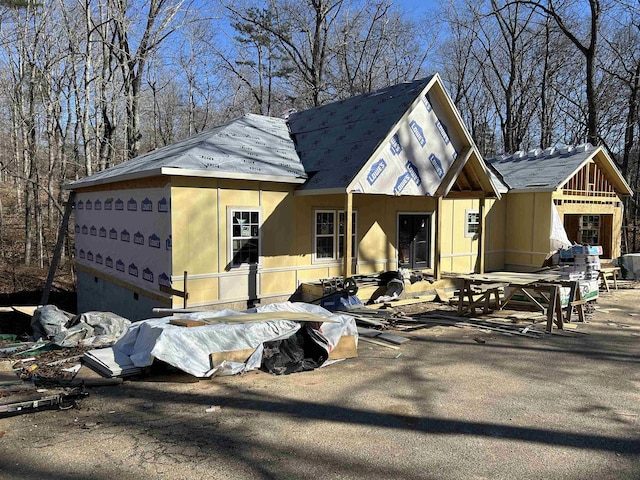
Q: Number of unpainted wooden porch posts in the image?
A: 3